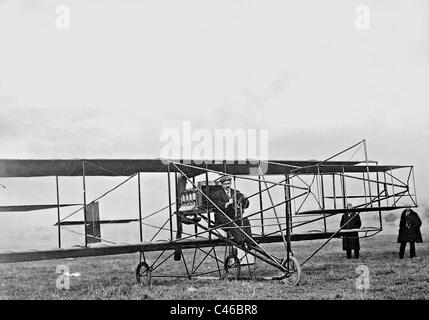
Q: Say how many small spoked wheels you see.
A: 3